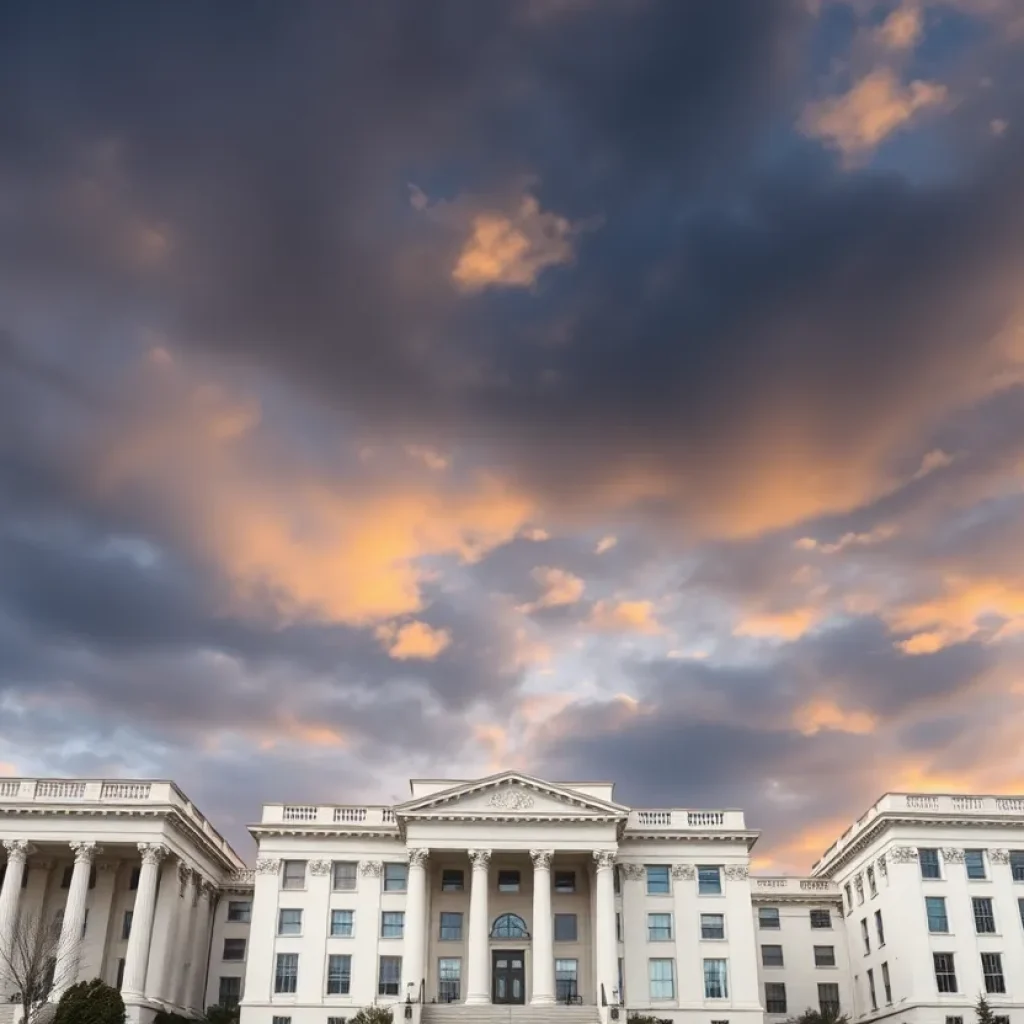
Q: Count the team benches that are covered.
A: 0